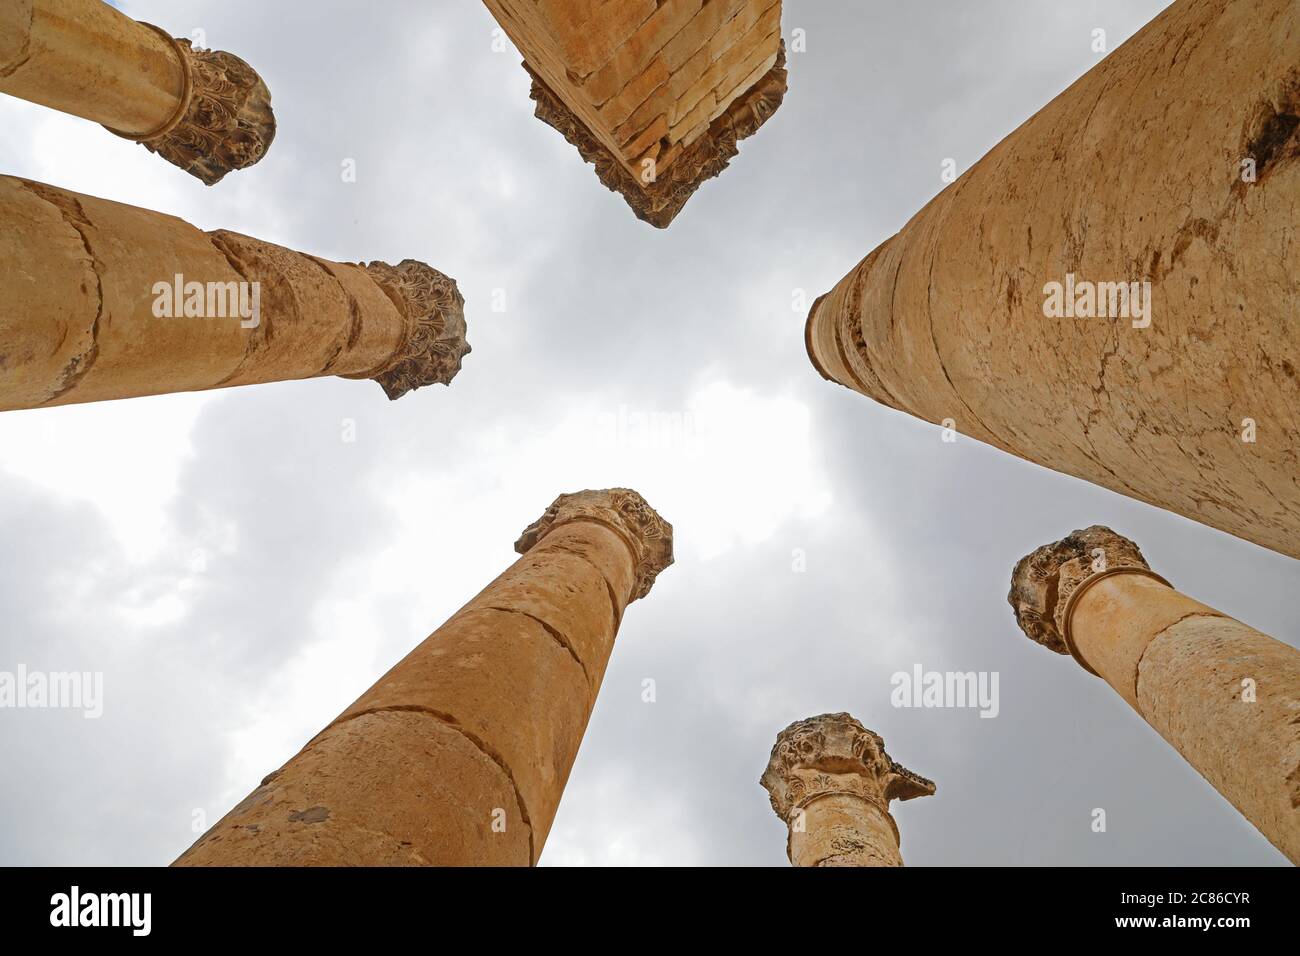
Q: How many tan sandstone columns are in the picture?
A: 7